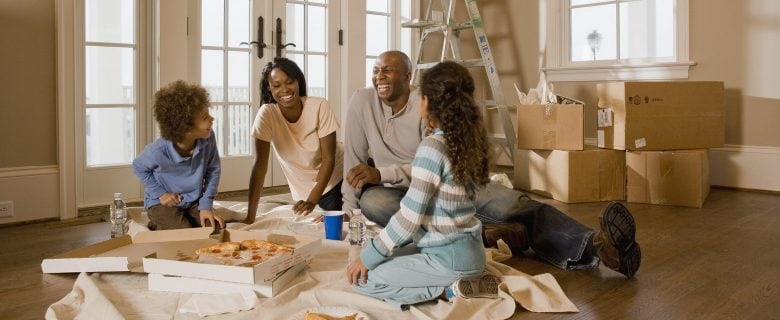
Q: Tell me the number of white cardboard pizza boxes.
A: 2